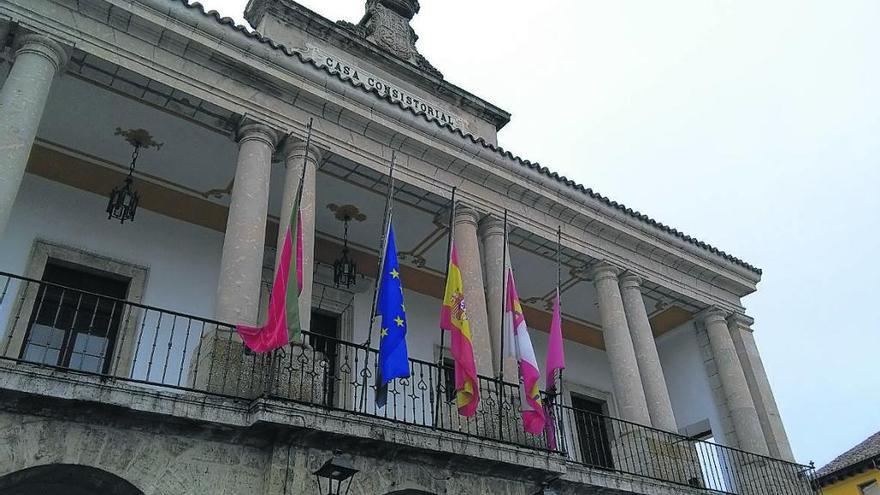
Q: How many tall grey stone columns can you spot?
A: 9